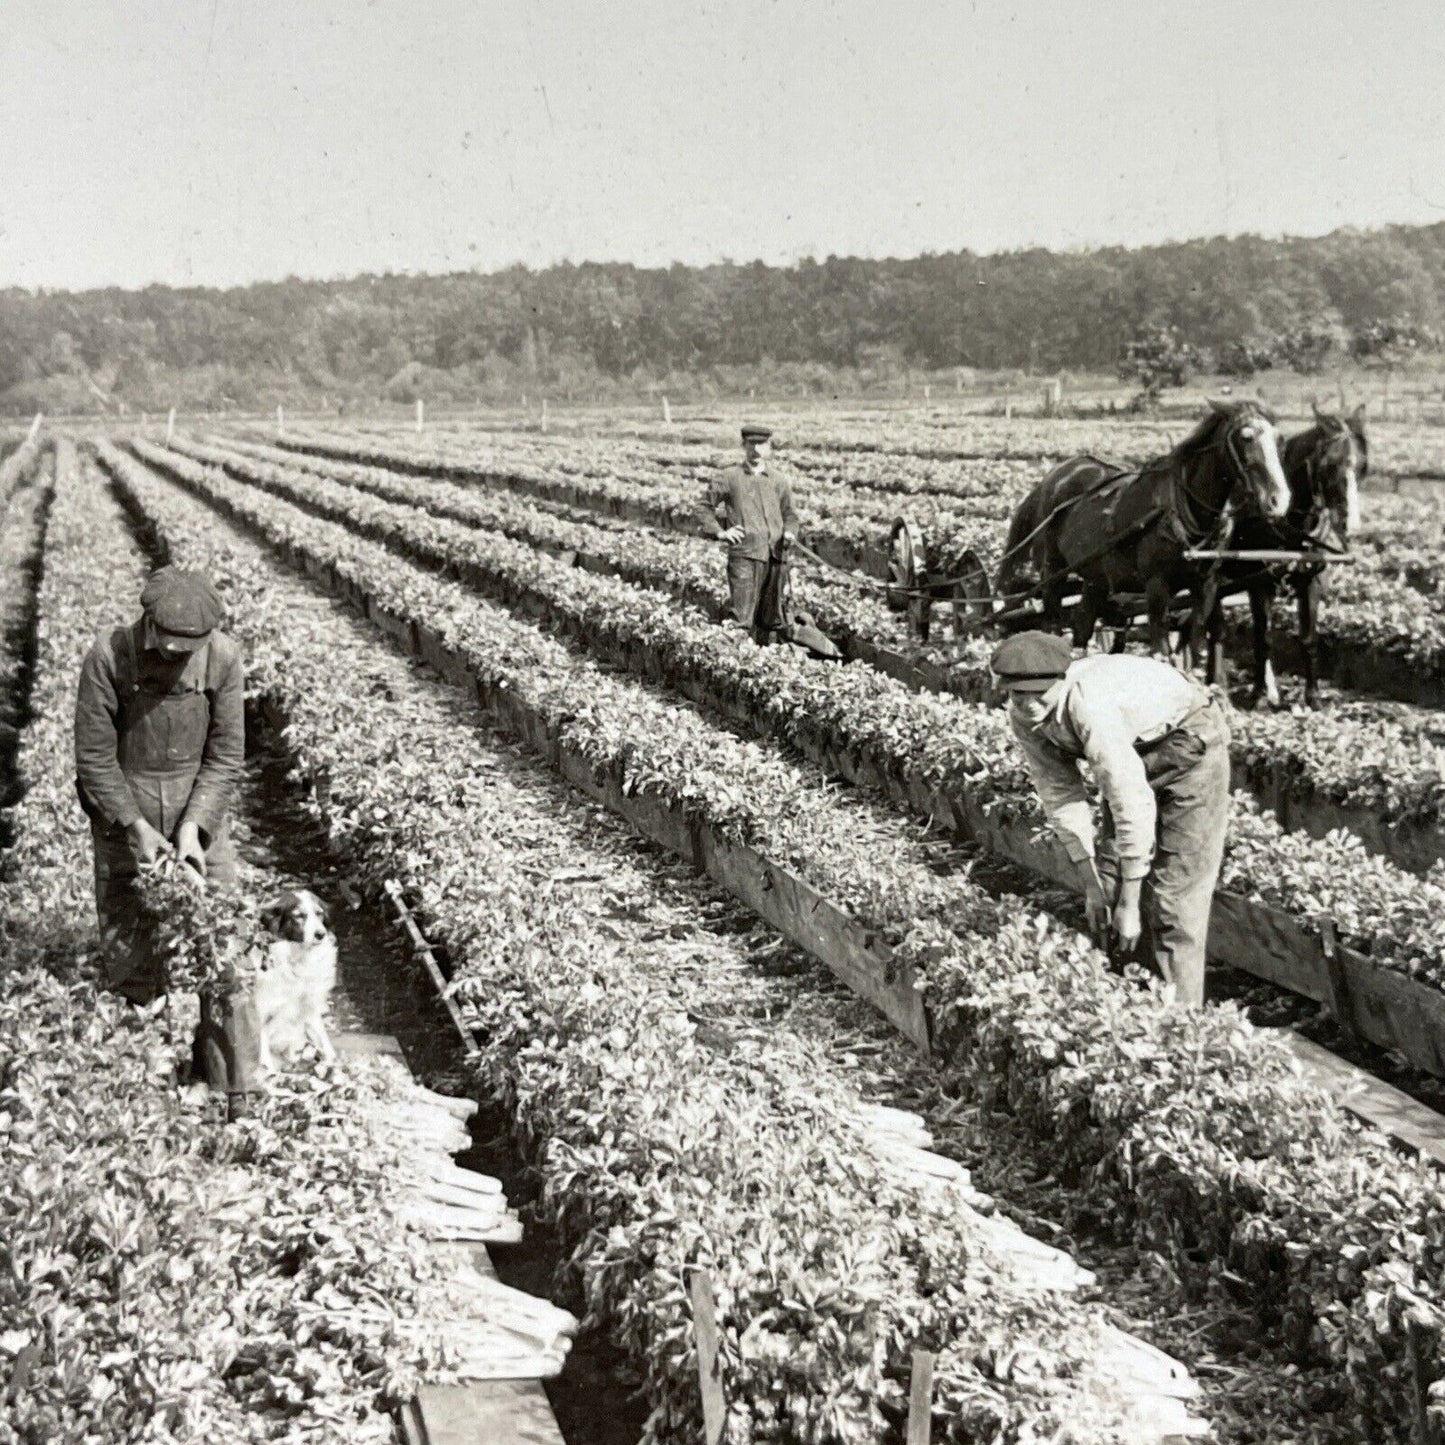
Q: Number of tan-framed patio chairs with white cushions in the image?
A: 0